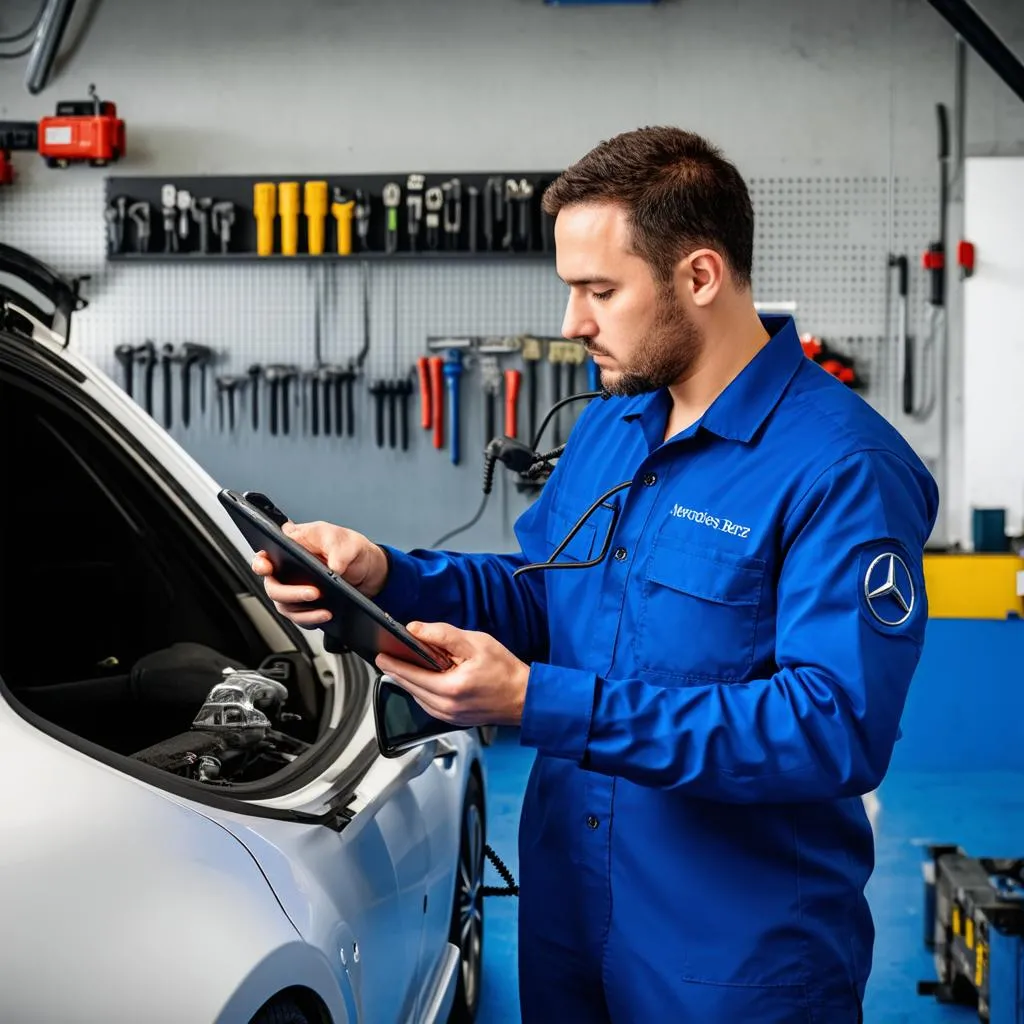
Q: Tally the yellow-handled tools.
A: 4